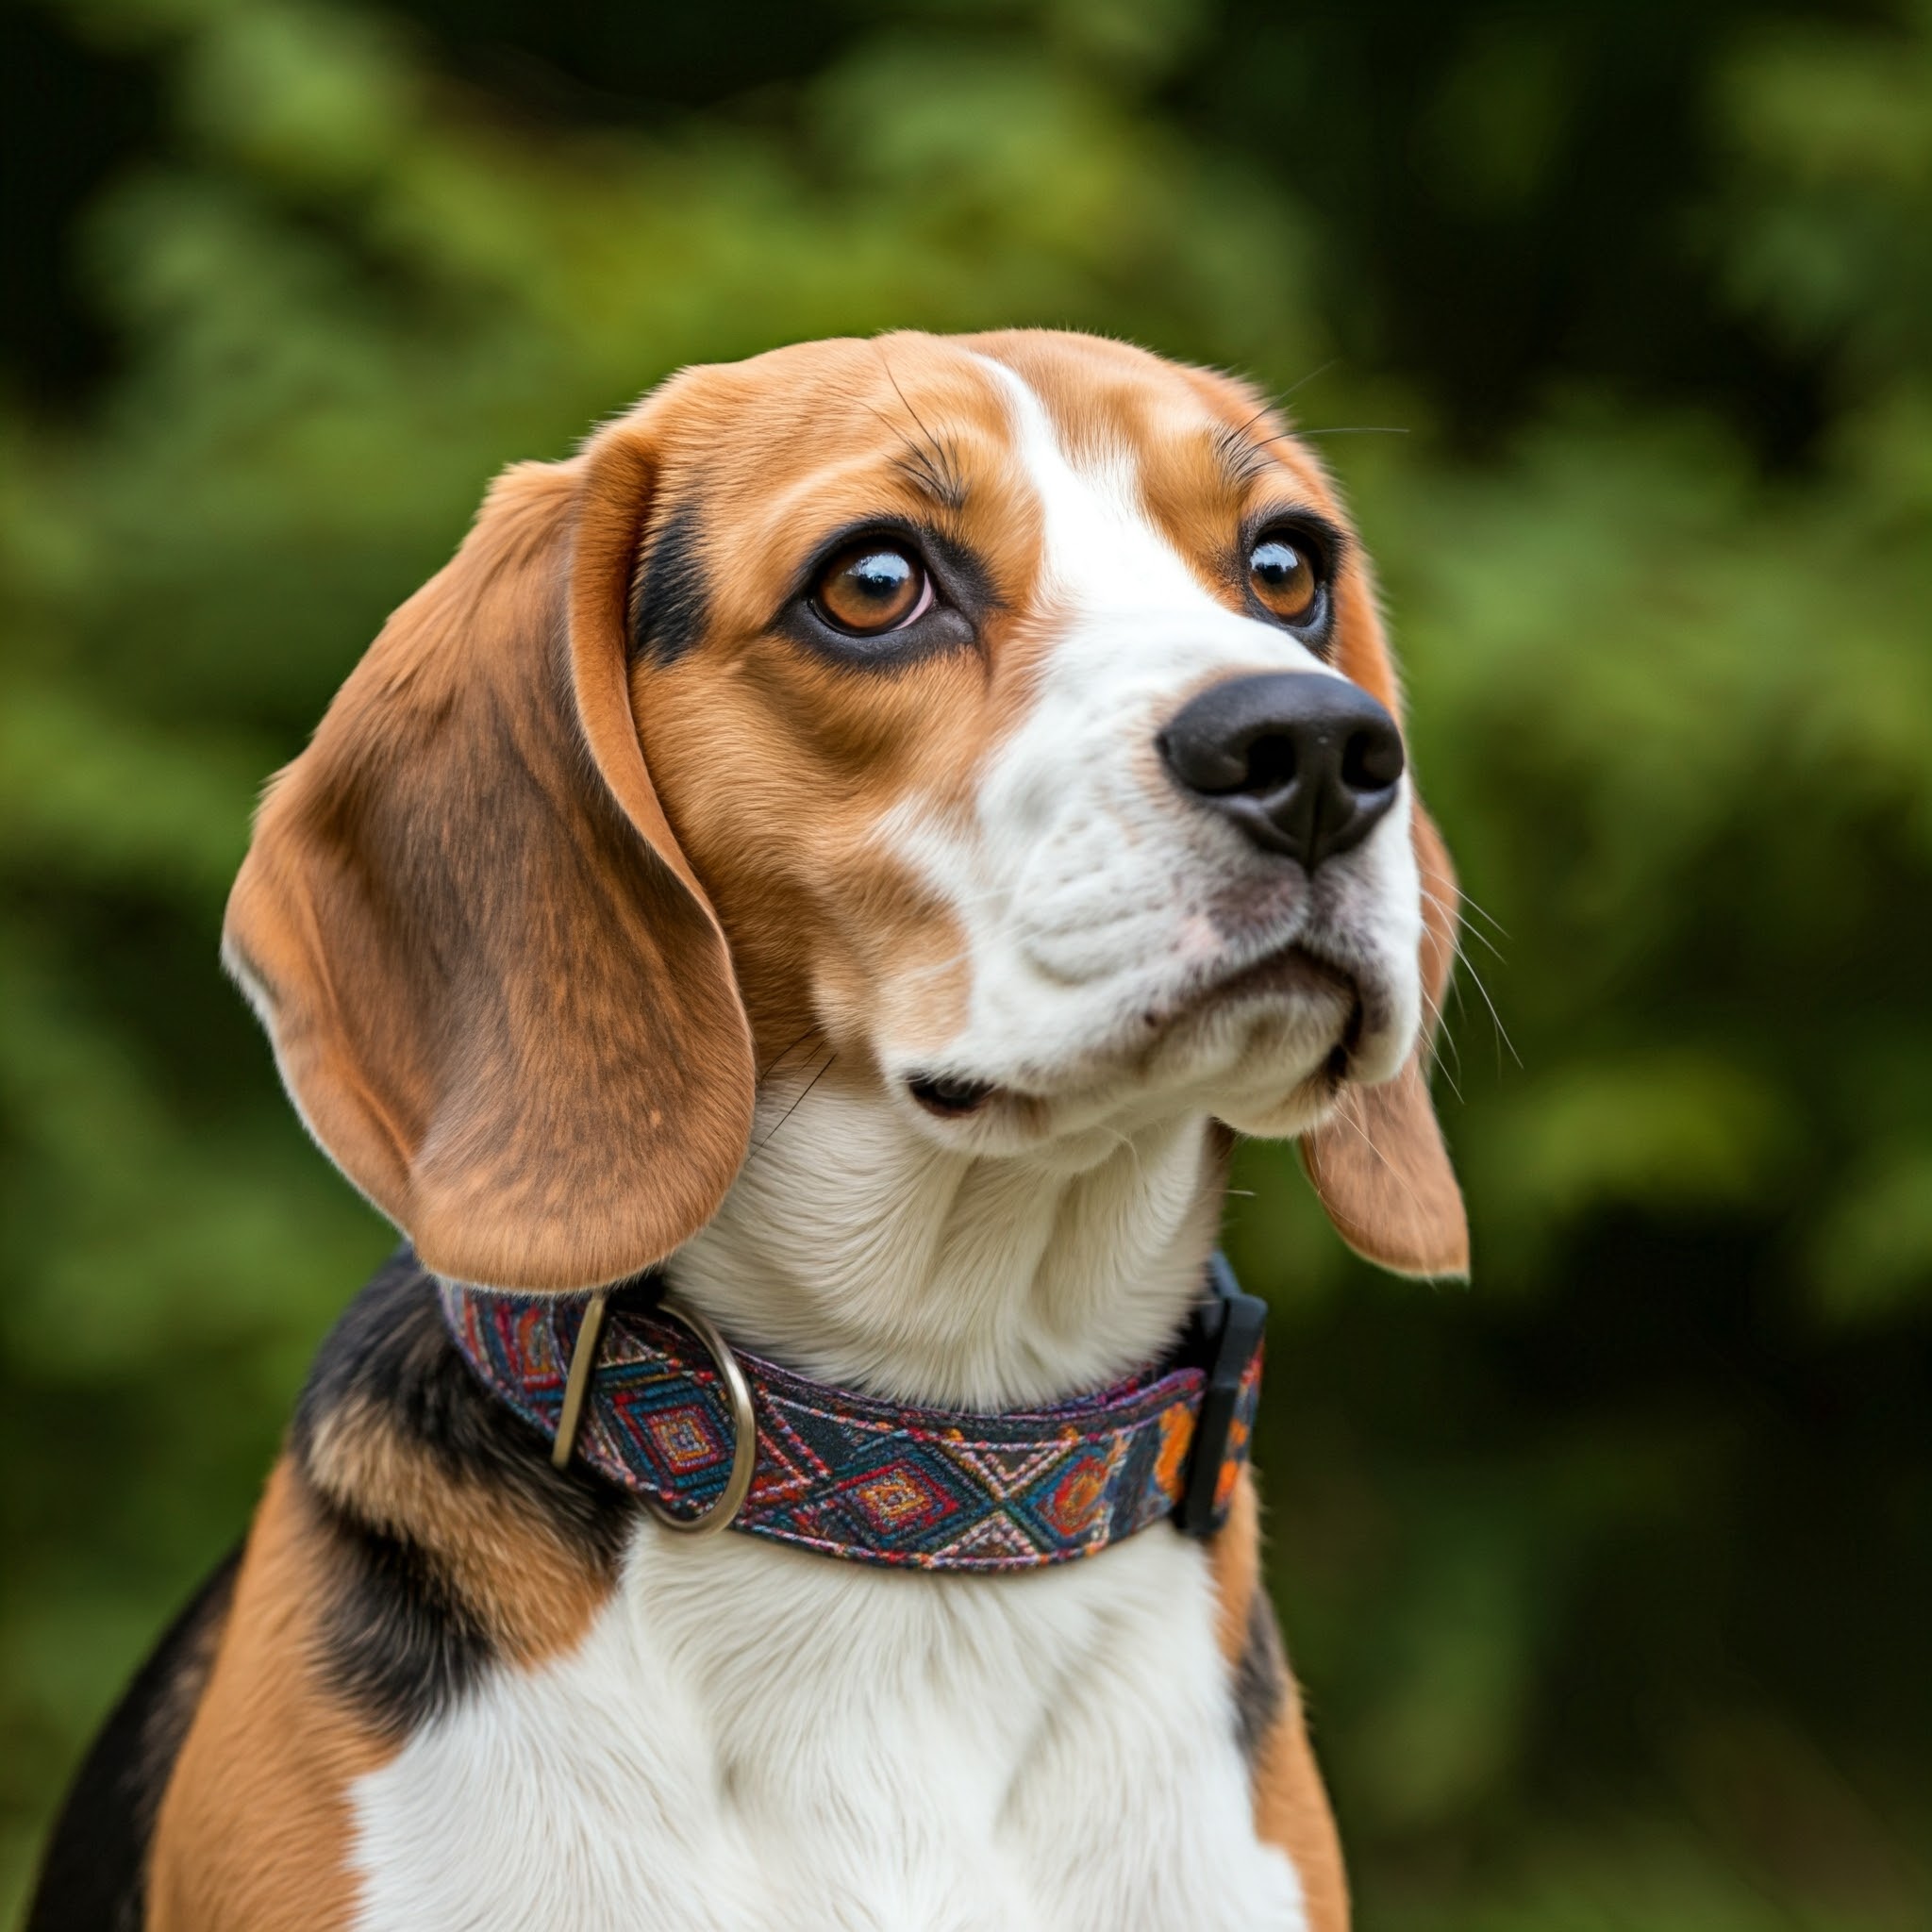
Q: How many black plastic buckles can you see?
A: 1